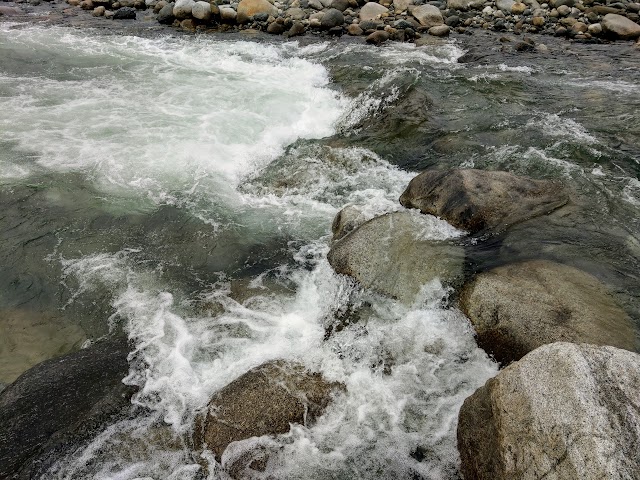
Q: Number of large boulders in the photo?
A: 6